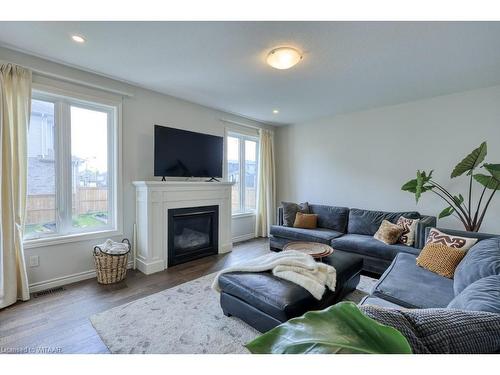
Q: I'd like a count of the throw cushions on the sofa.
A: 6